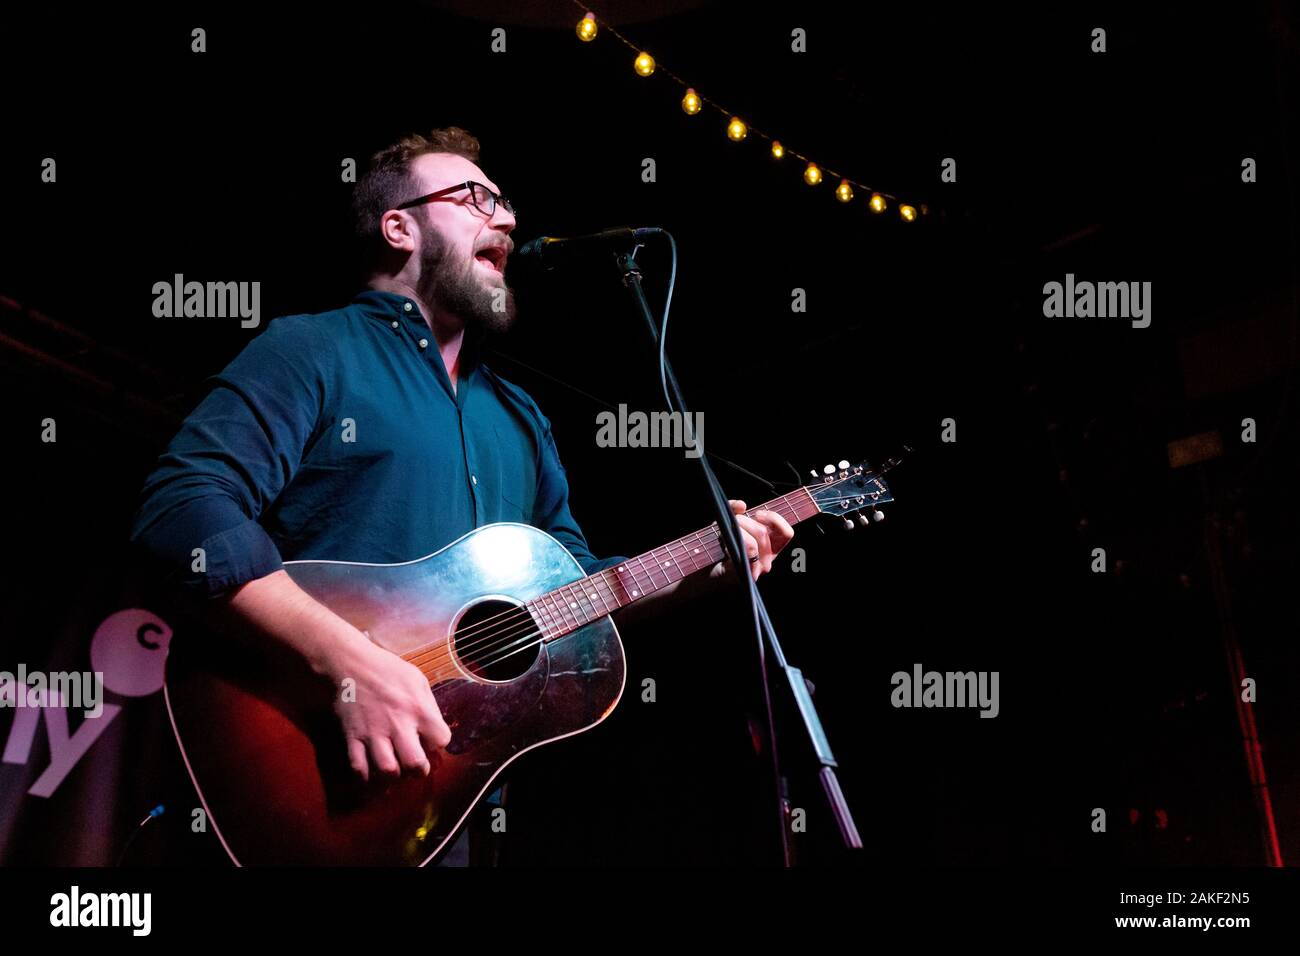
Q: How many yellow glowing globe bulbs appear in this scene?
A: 9